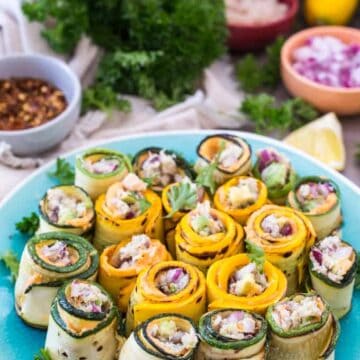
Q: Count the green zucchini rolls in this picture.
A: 12